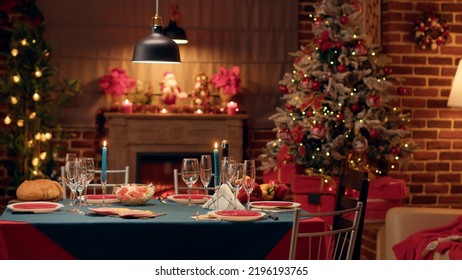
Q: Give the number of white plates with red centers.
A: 5